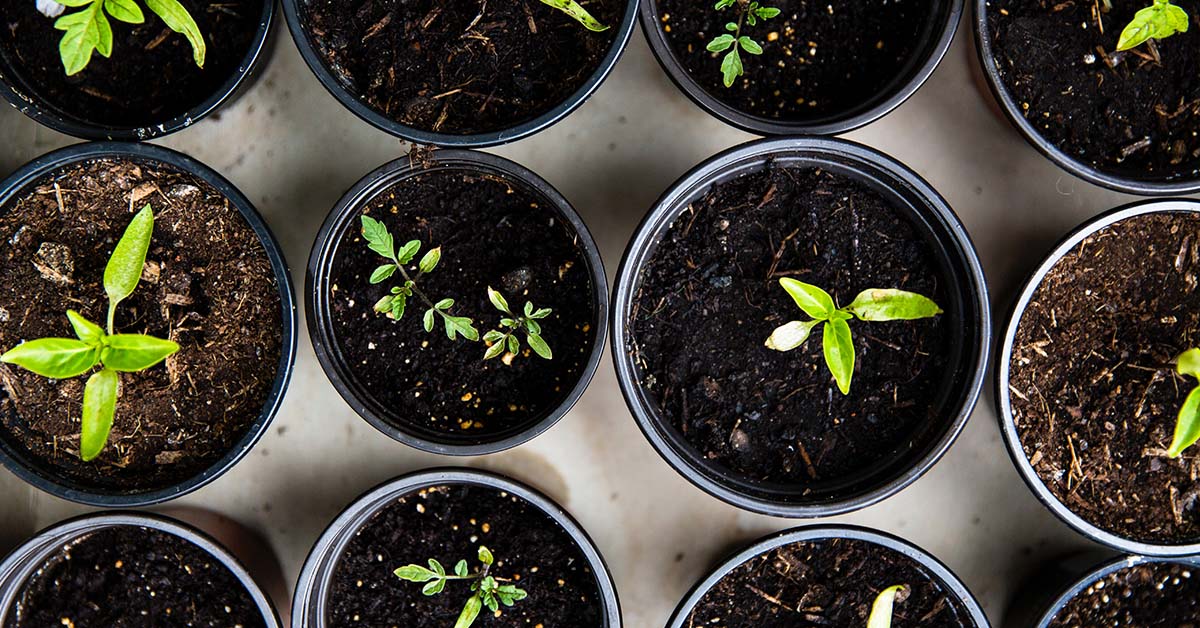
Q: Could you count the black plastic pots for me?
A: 12